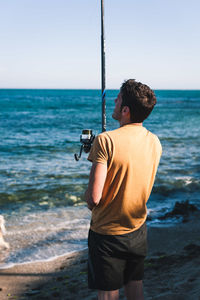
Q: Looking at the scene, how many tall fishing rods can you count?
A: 1